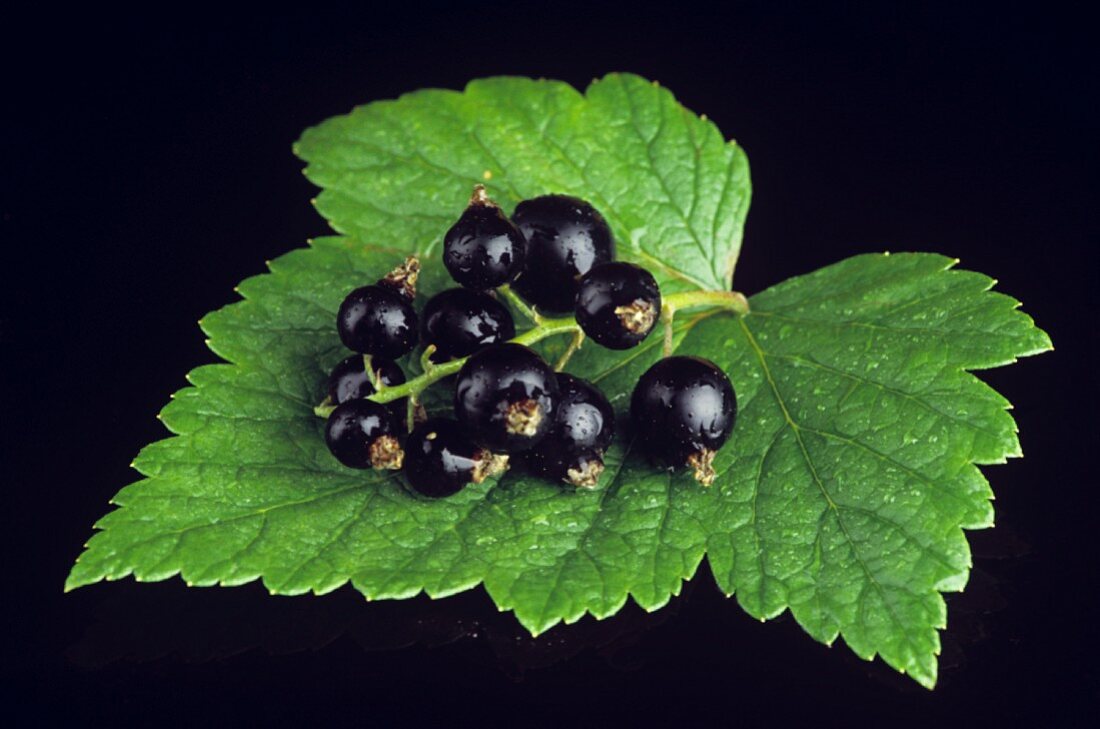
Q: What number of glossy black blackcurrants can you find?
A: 11